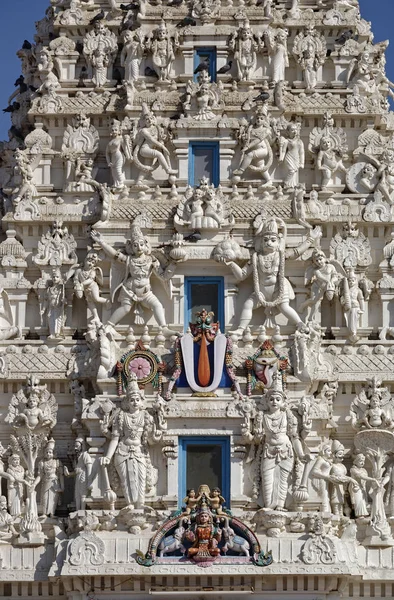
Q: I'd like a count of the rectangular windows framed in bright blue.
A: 4